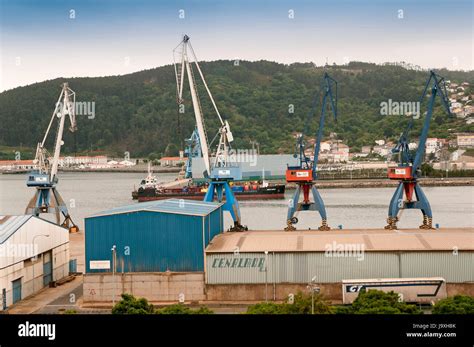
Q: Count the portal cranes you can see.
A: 4